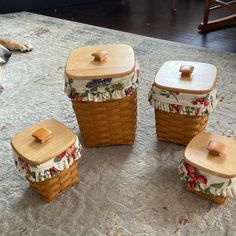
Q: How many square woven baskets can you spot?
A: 4